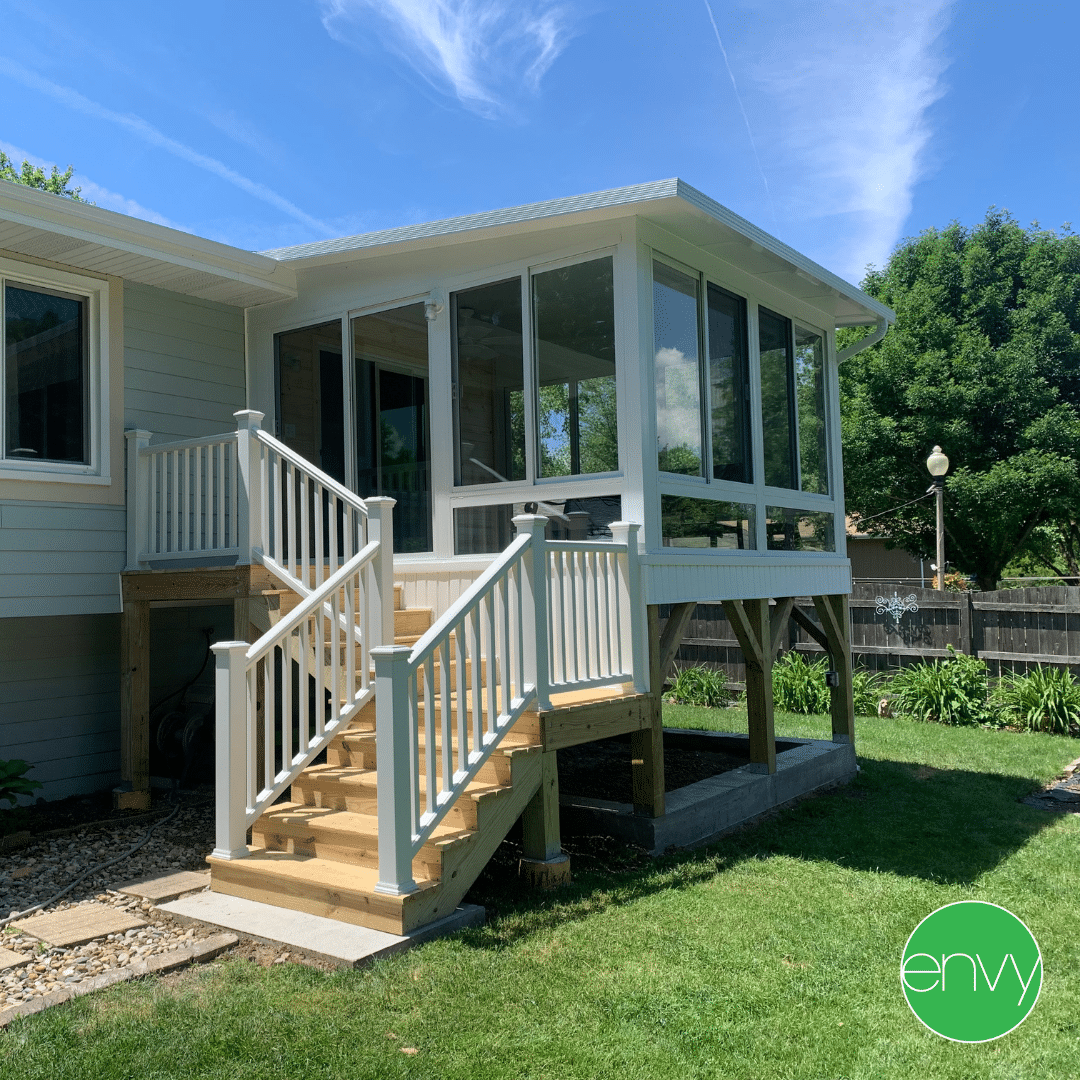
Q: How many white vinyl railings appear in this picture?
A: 5